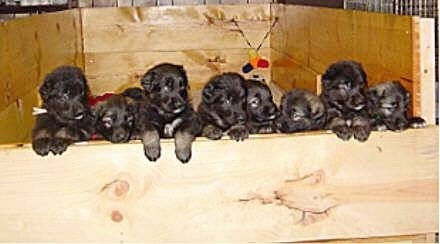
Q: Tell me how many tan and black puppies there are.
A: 8